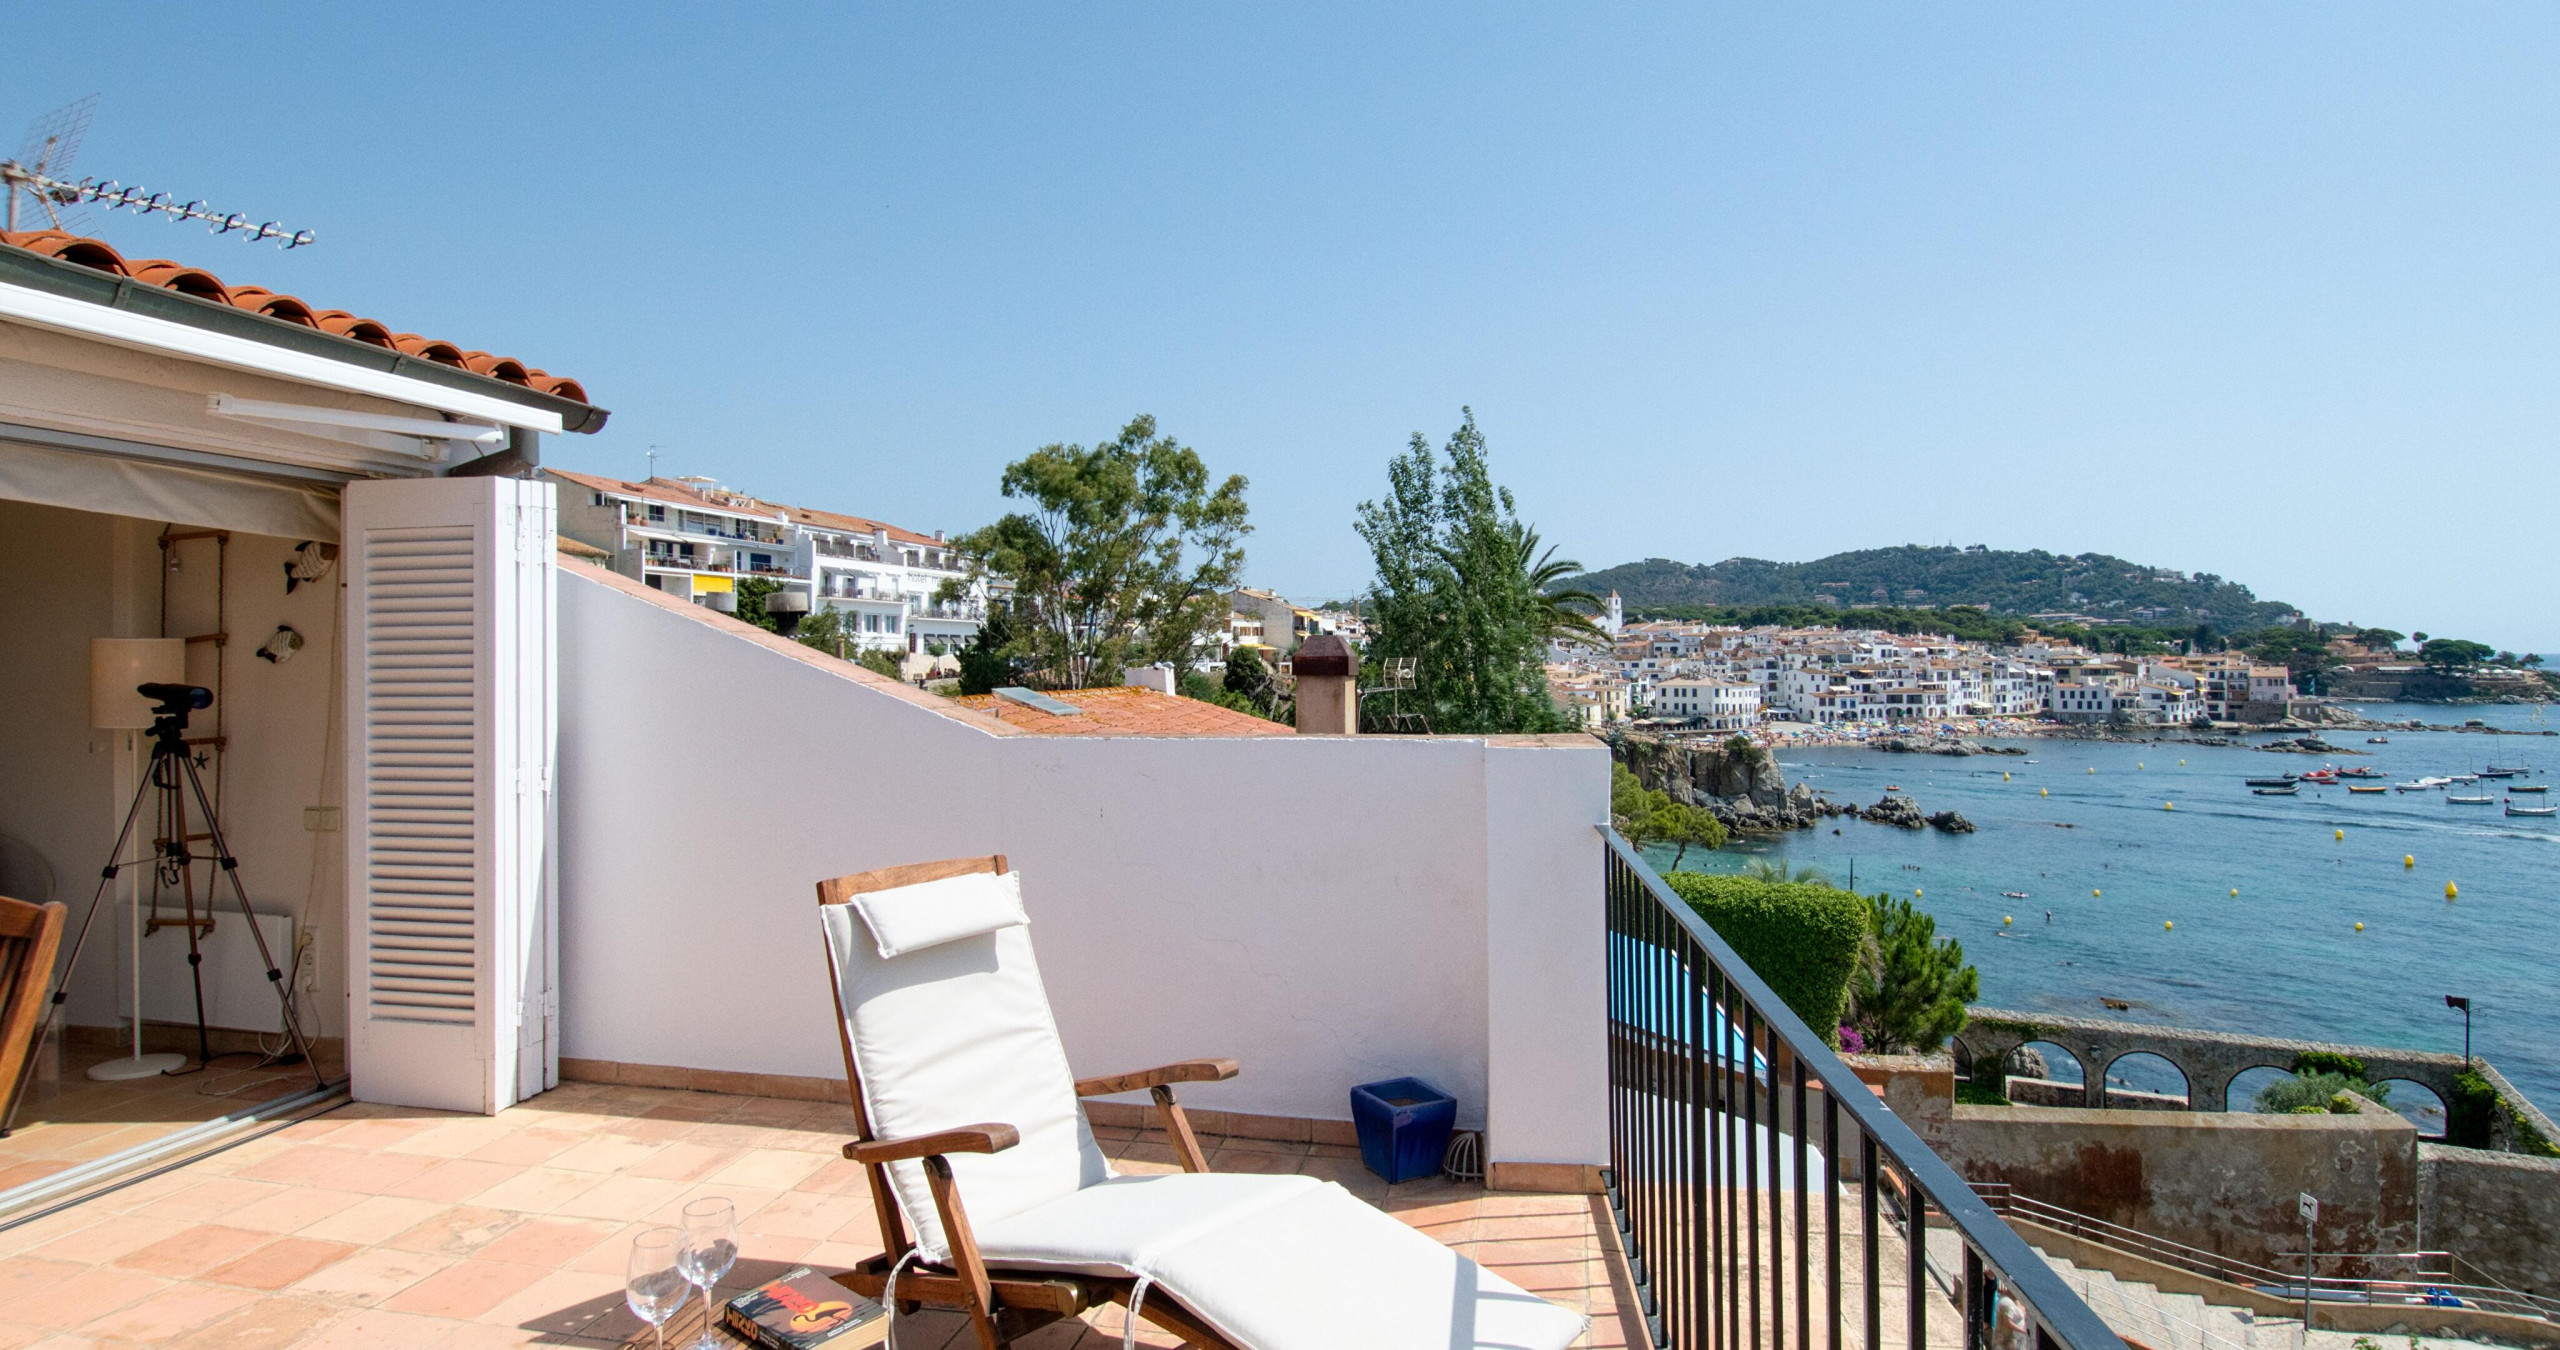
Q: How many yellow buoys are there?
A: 15